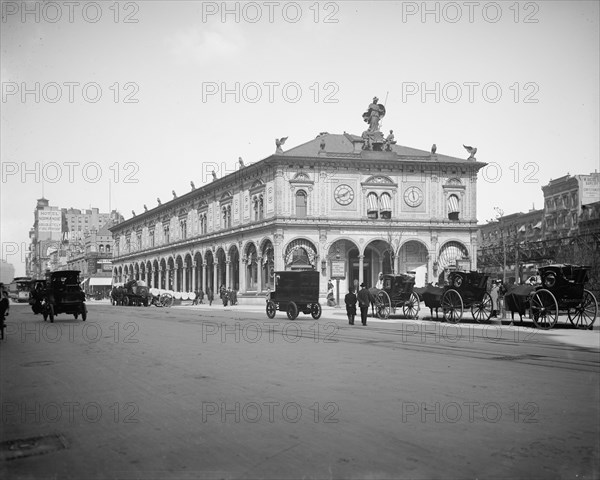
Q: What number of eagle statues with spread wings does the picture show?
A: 2